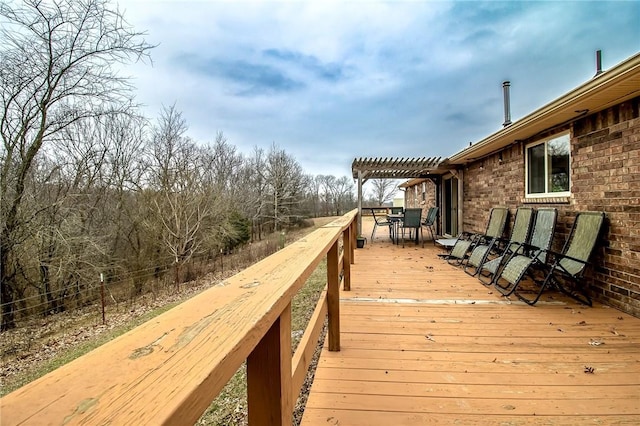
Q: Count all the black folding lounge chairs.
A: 4